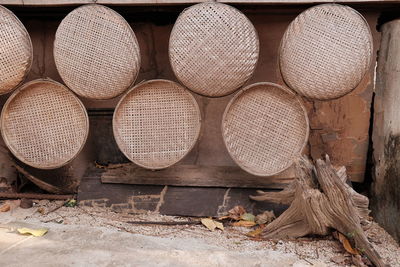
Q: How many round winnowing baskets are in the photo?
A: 7